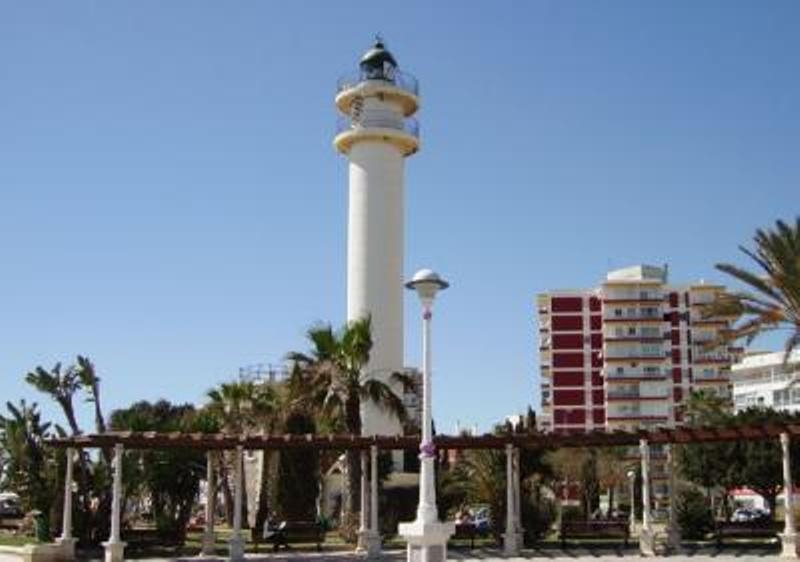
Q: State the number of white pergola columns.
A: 11